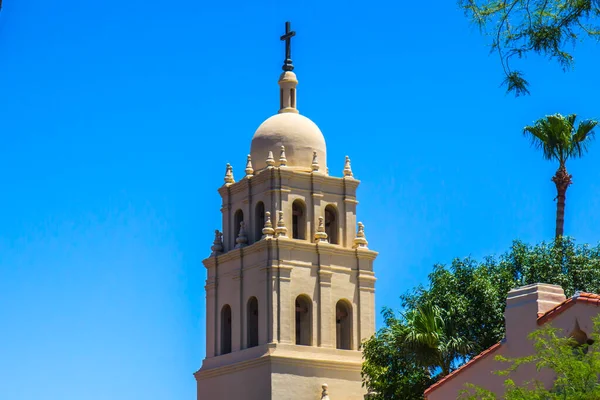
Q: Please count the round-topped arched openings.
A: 8